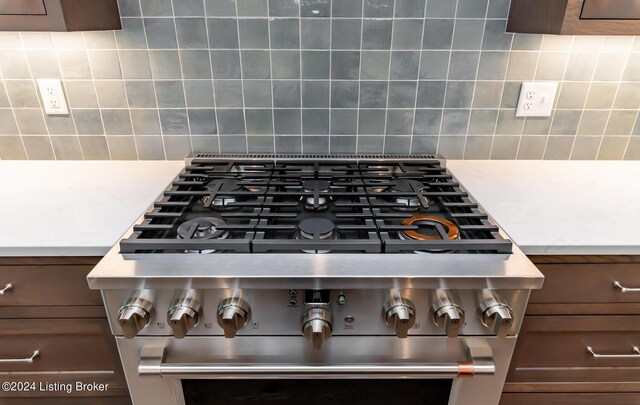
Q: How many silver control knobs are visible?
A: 7